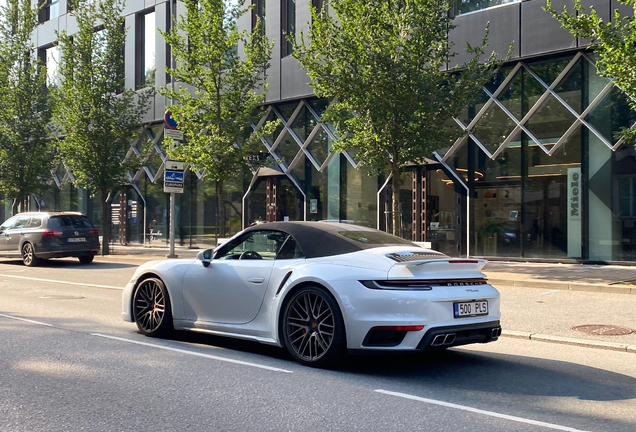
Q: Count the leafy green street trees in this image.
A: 5